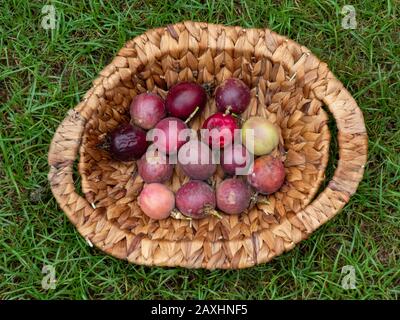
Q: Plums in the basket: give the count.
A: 14